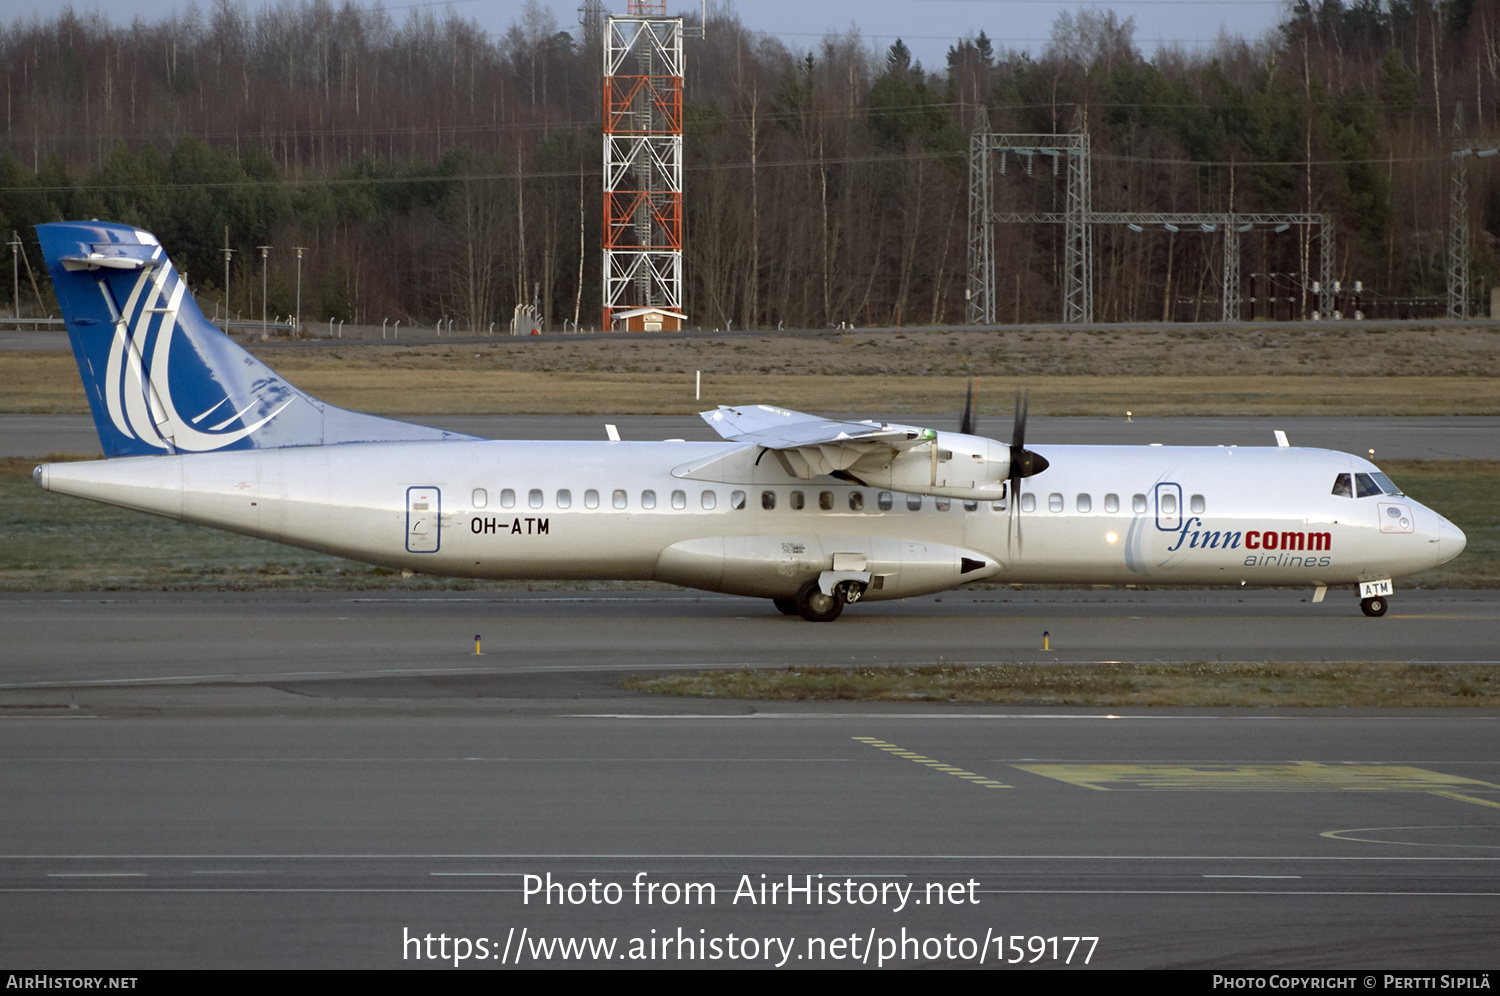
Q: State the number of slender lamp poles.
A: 4